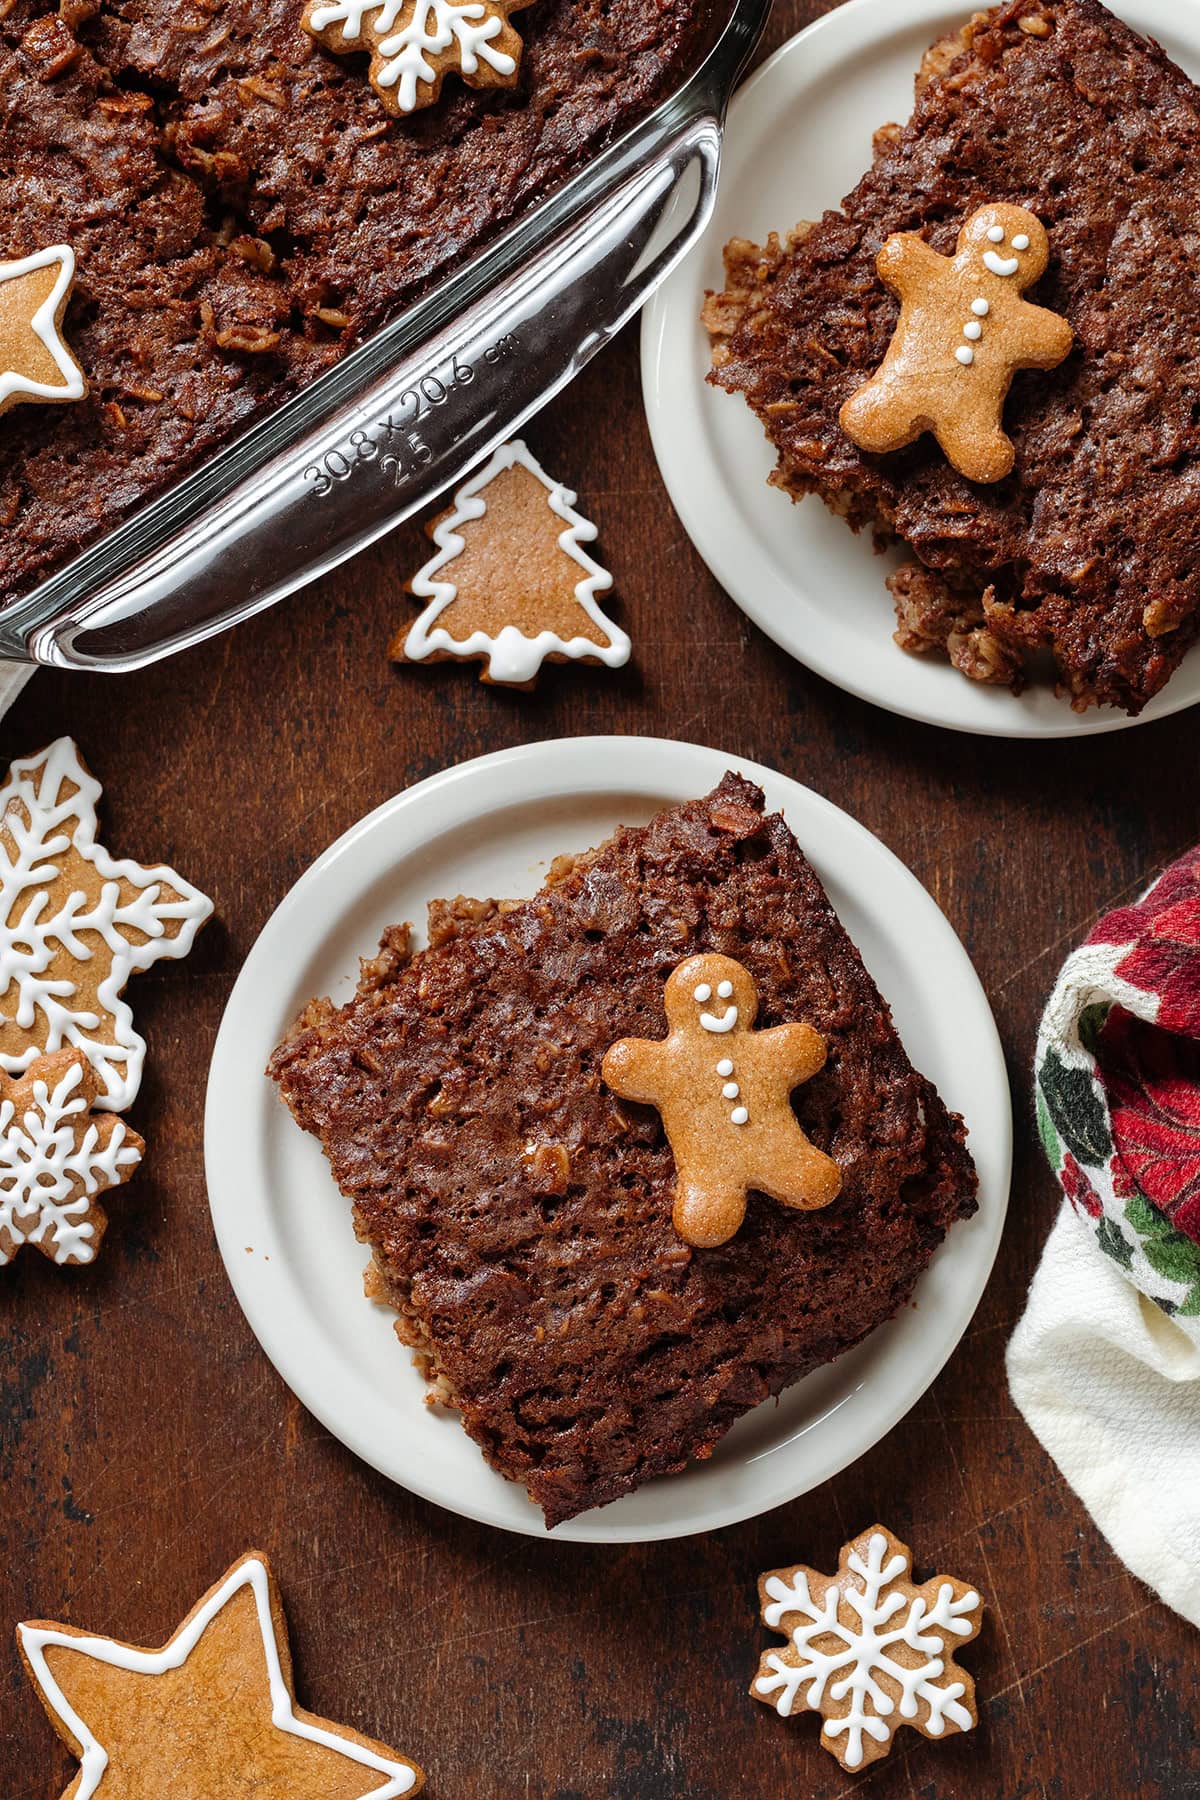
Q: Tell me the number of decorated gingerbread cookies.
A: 9